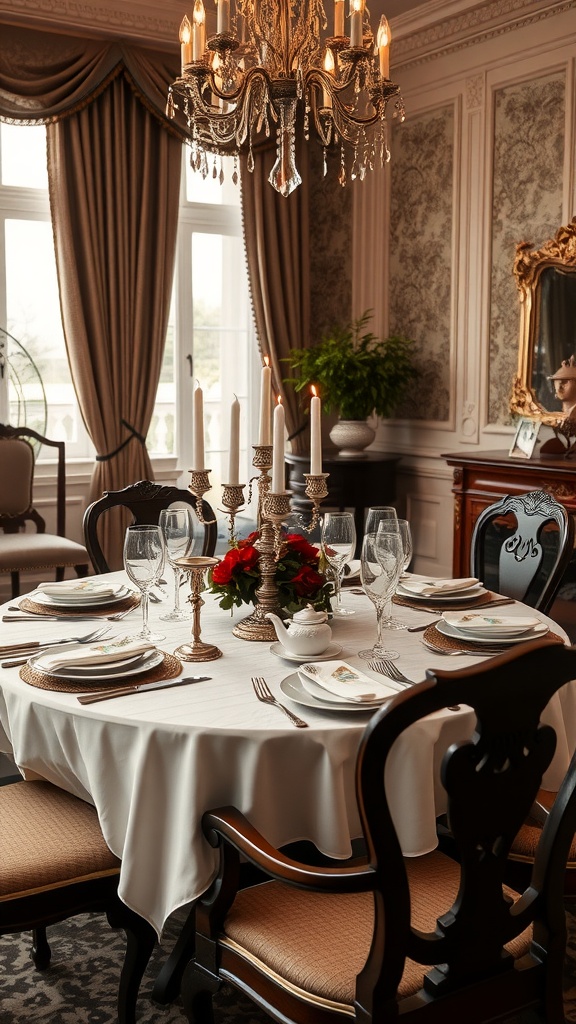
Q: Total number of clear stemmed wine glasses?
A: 6